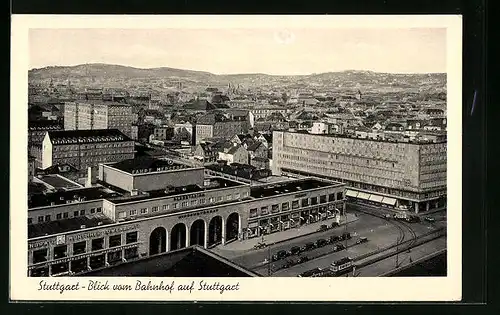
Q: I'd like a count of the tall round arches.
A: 5